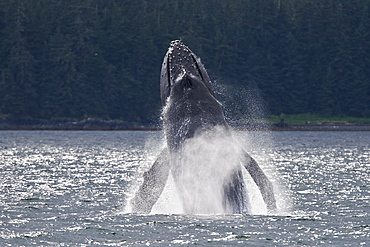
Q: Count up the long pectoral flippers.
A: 2